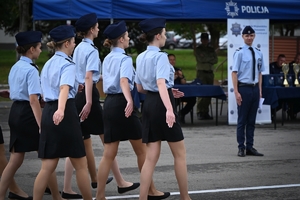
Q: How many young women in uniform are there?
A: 5